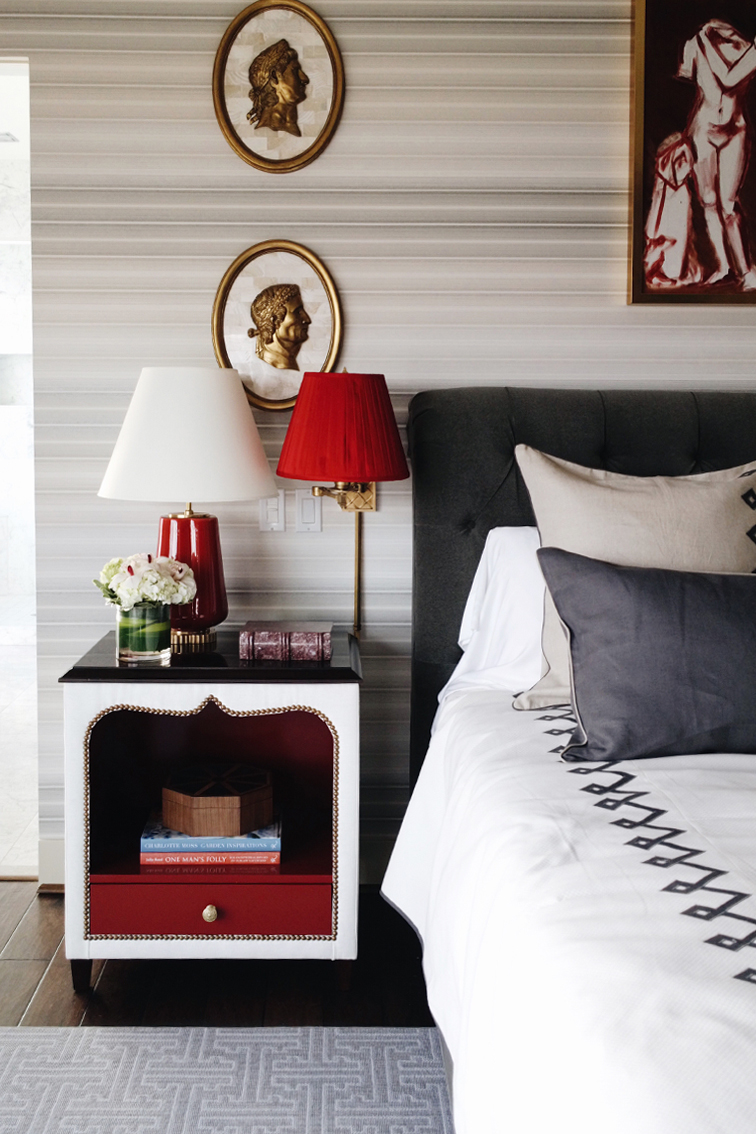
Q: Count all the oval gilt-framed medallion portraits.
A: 2